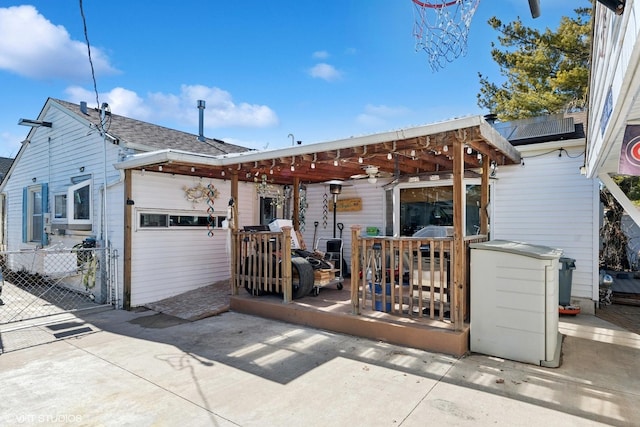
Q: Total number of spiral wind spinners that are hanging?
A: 3